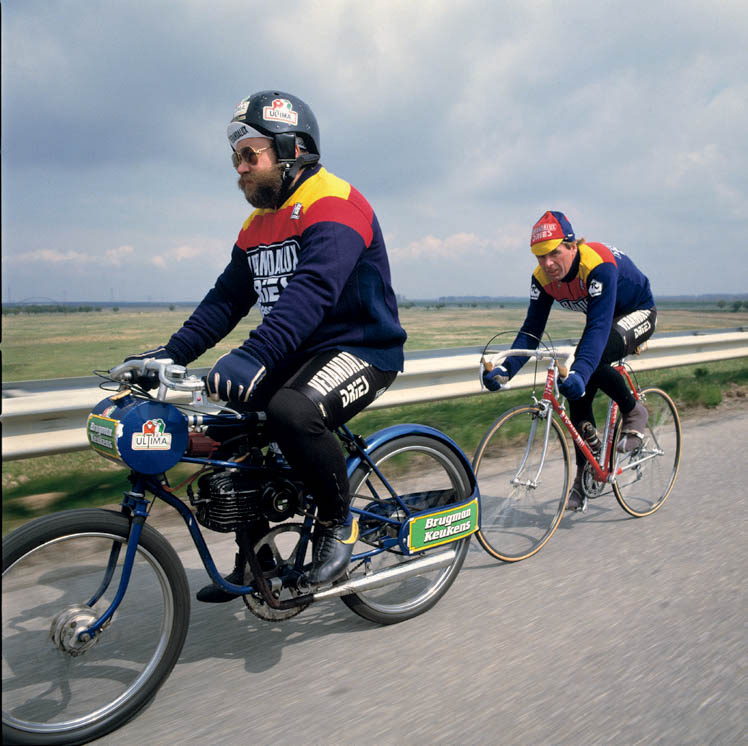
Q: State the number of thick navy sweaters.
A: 2